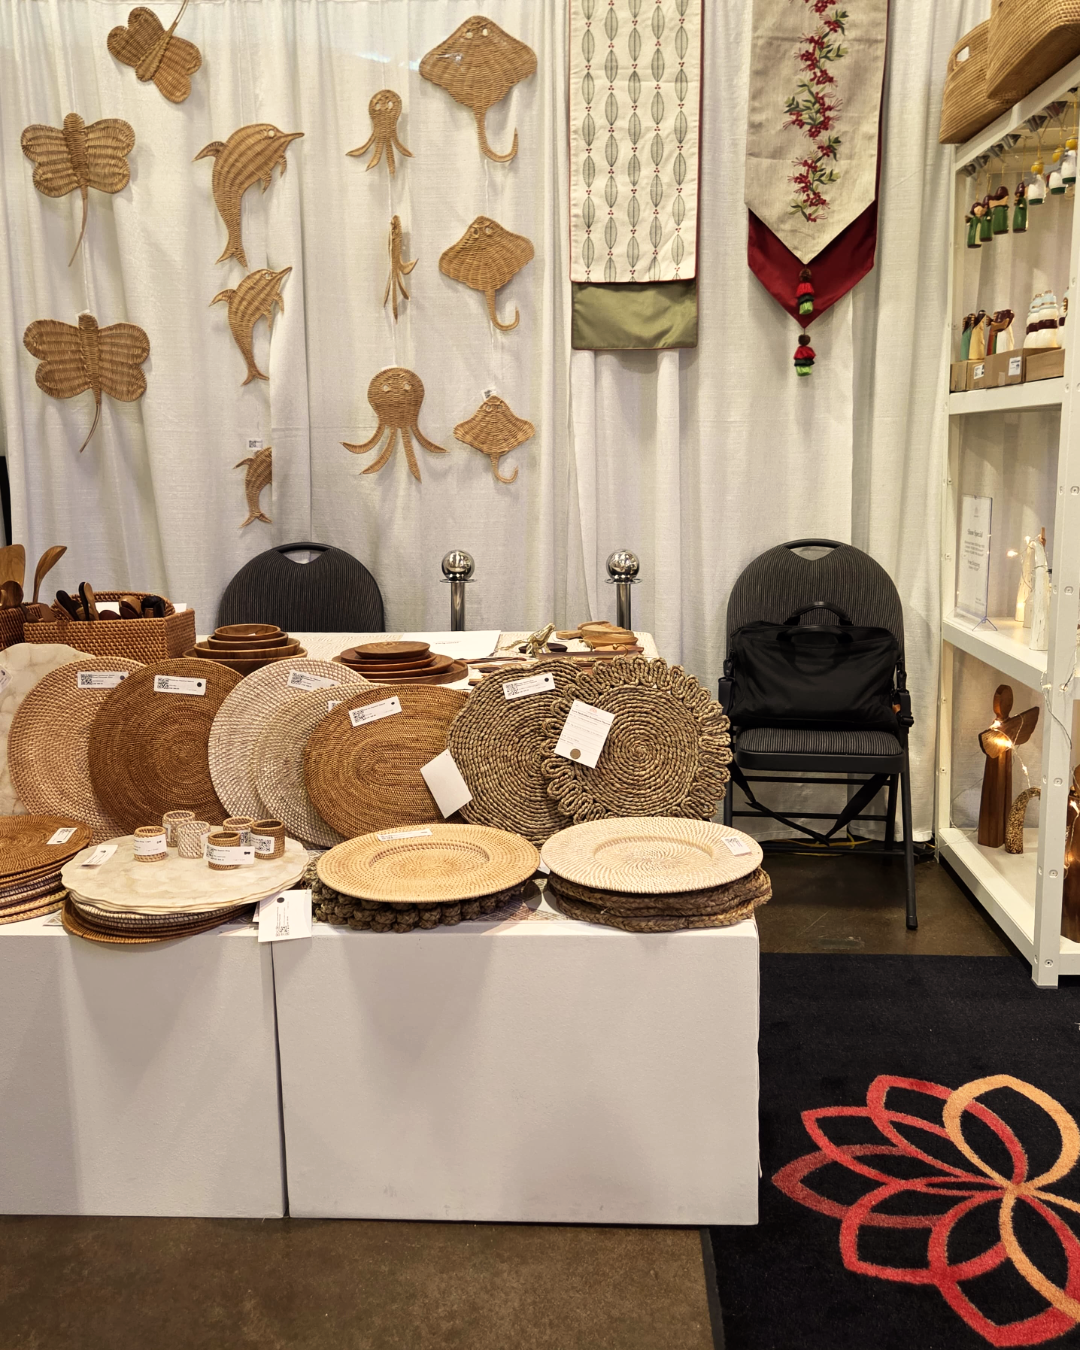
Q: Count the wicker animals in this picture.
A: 12